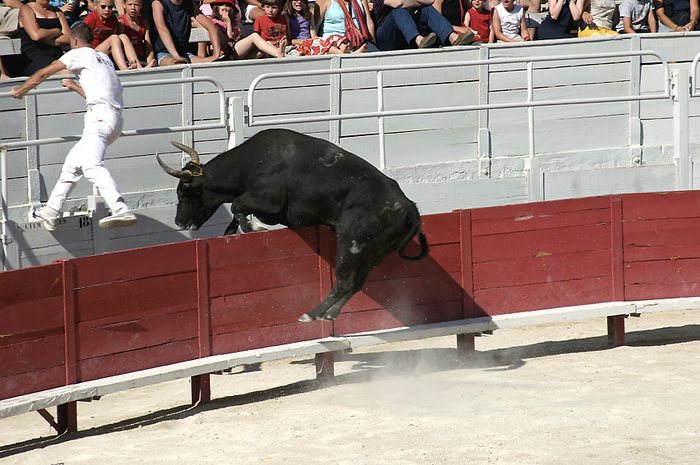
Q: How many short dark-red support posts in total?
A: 5